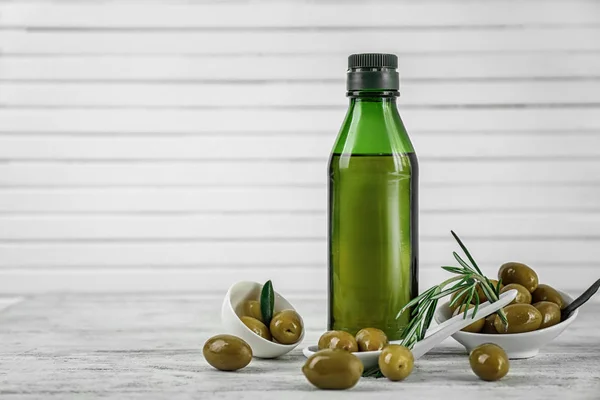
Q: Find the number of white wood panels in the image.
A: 11